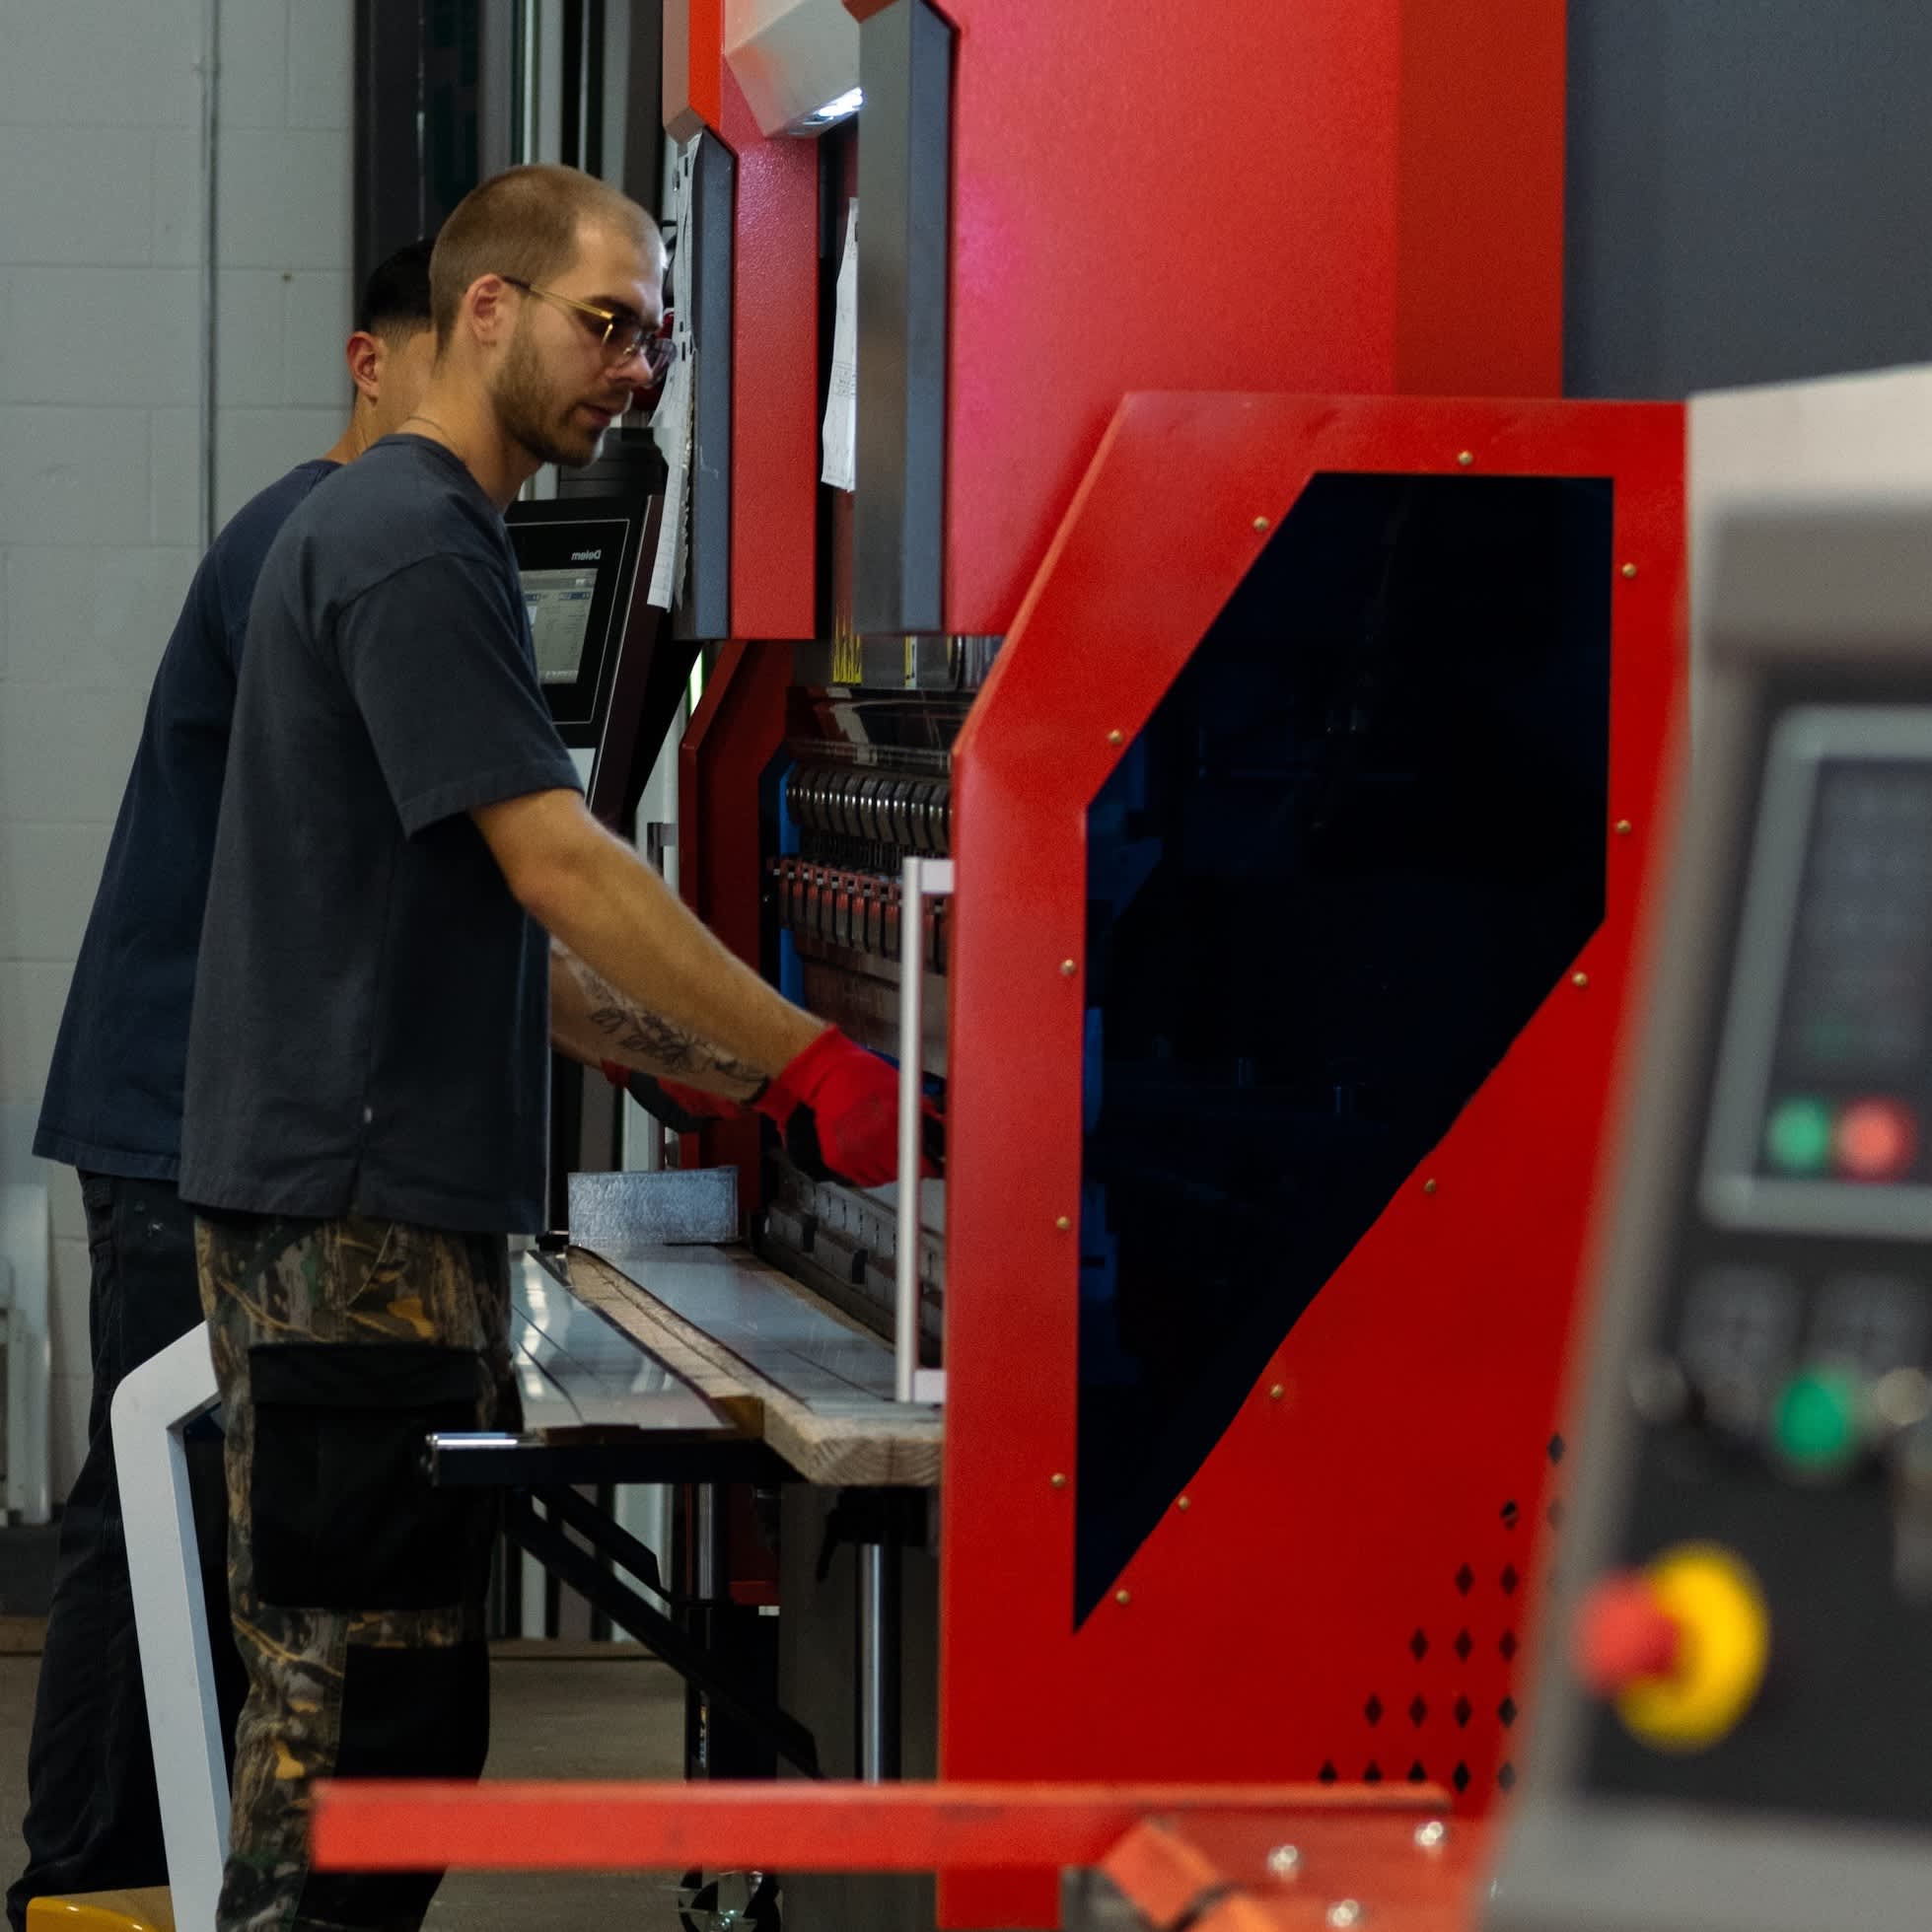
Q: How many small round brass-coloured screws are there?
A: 13